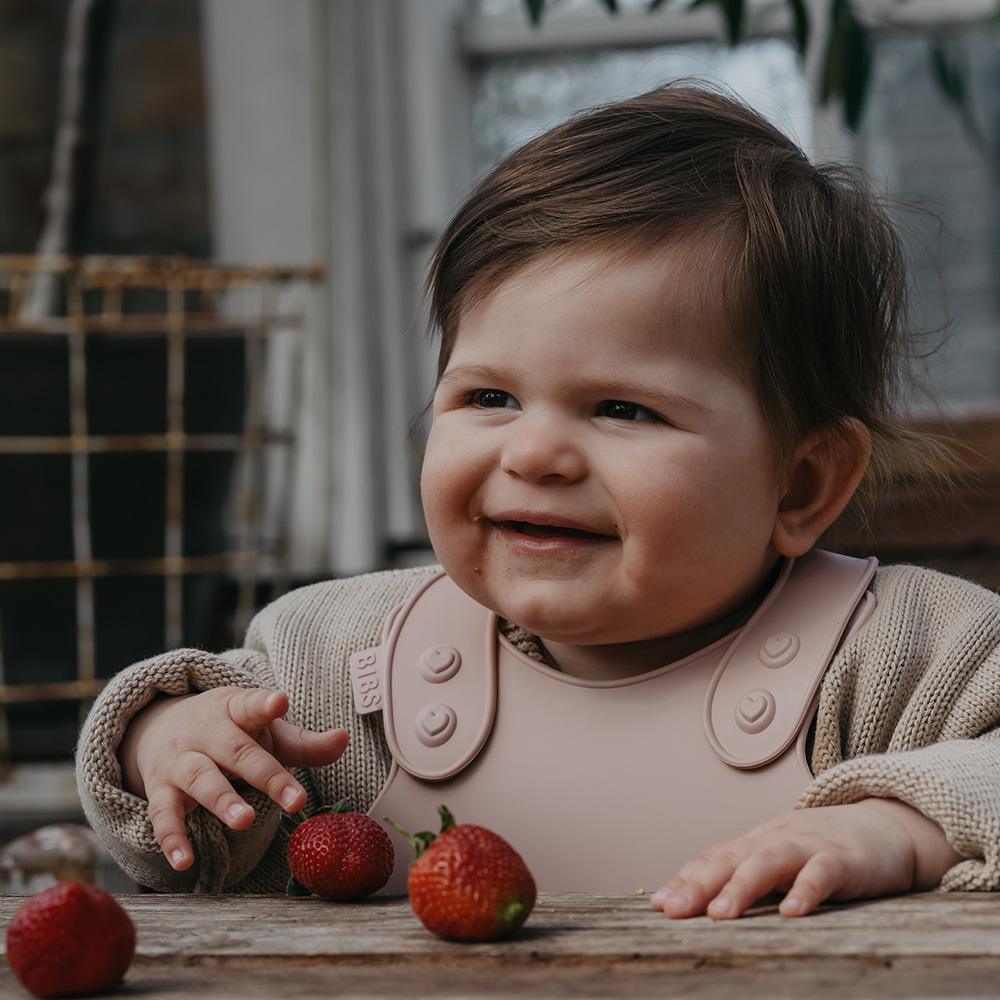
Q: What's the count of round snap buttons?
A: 4